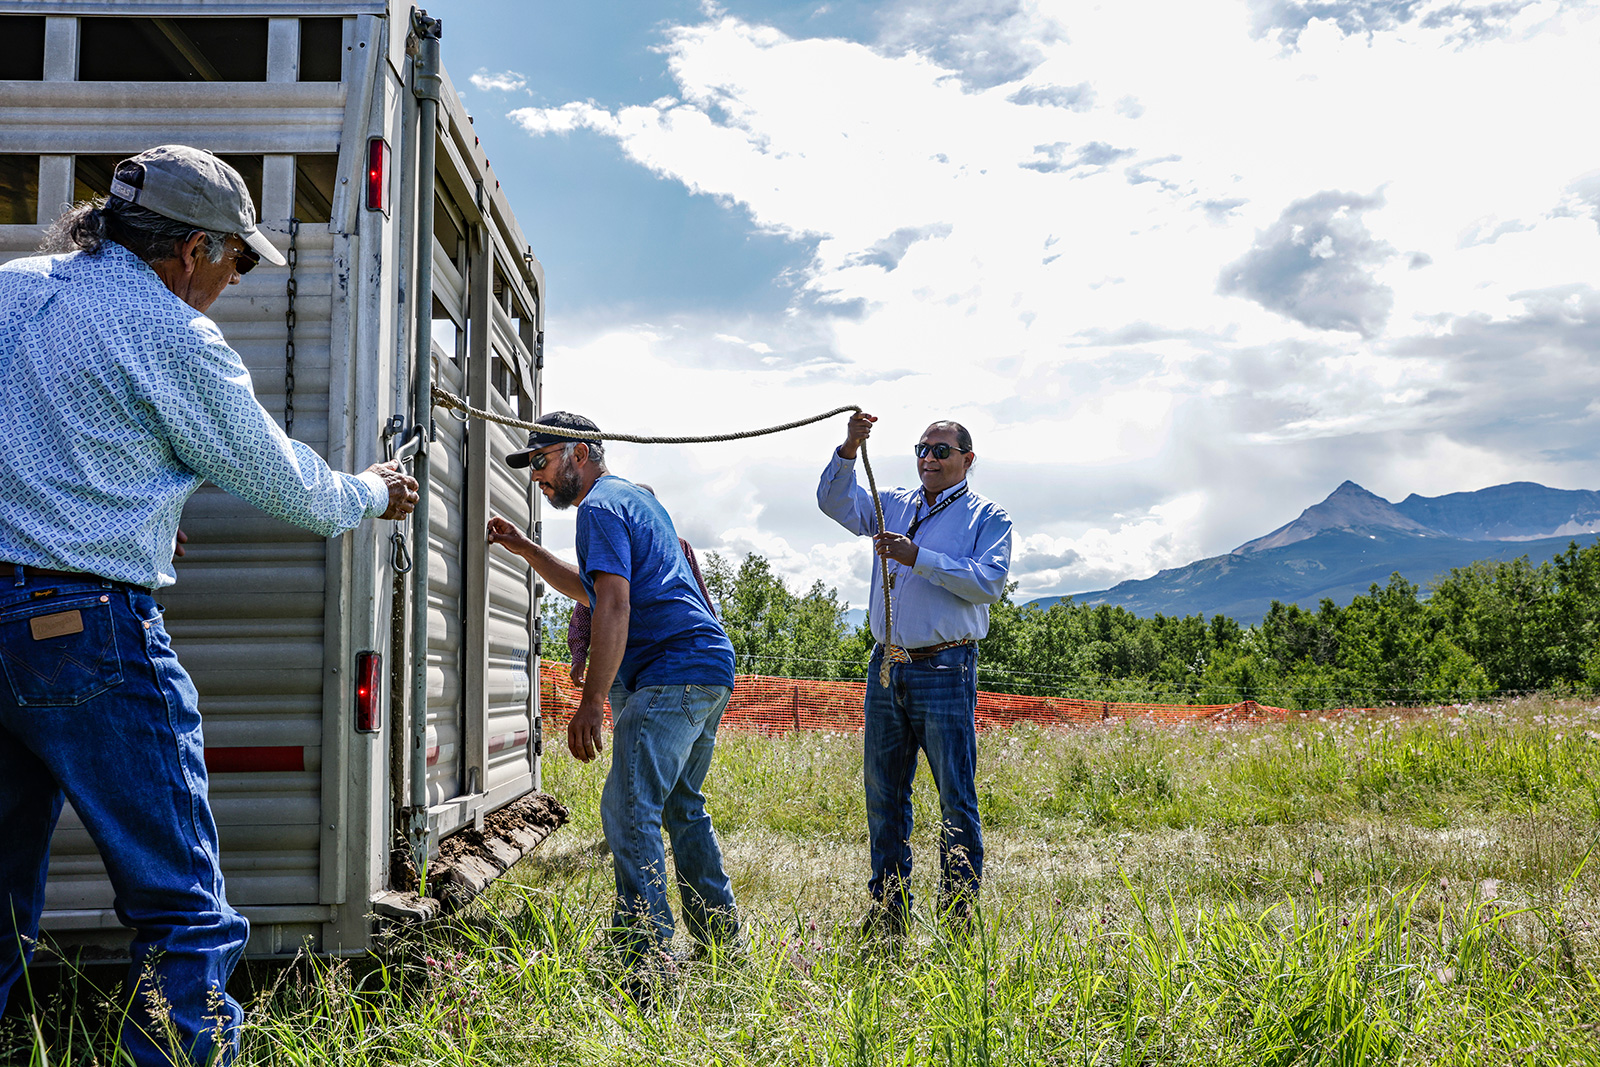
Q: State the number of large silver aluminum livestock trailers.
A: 1